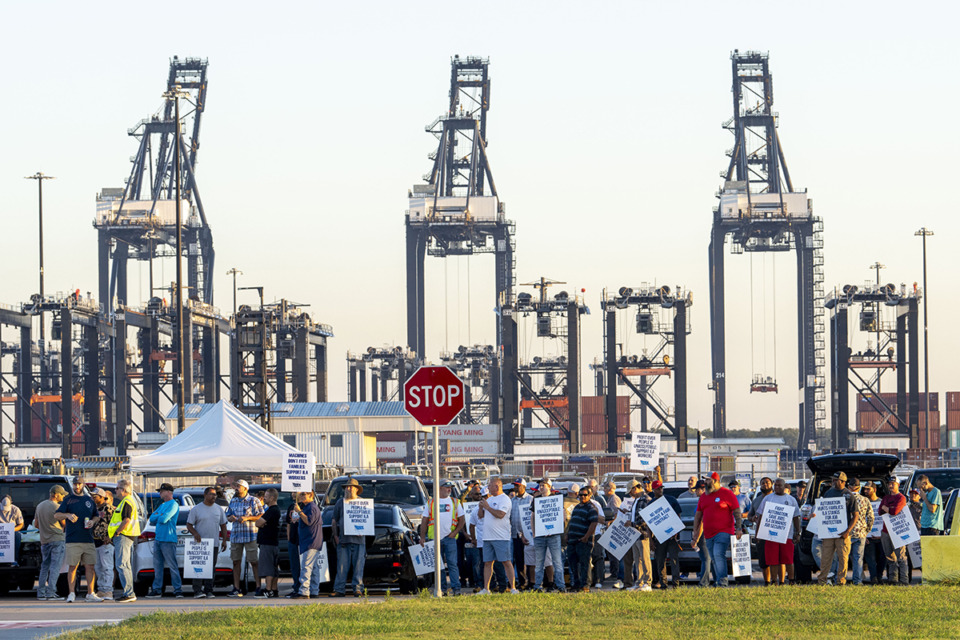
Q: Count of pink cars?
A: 0